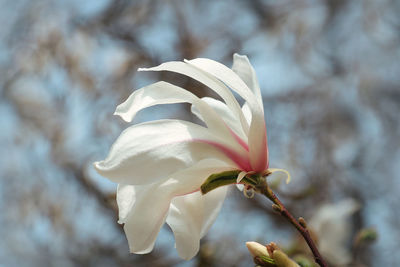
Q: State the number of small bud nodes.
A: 2